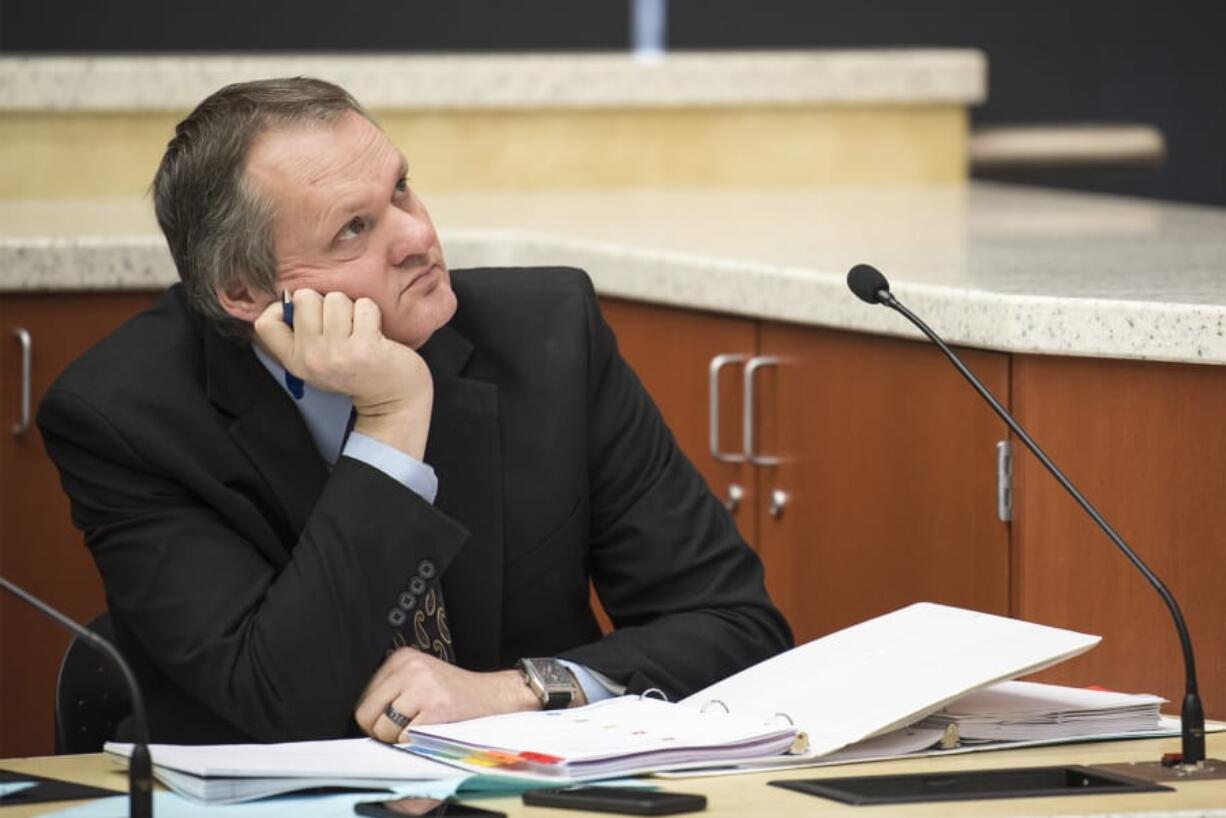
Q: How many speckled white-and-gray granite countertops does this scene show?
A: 2